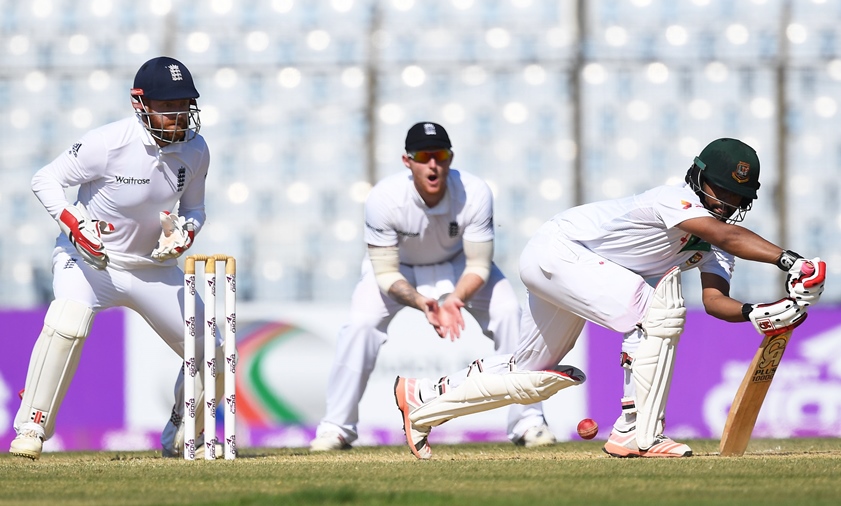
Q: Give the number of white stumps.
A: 3